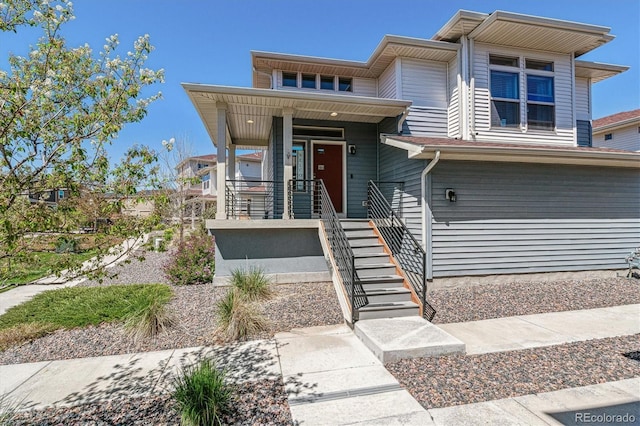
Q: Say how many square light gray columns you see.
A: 3